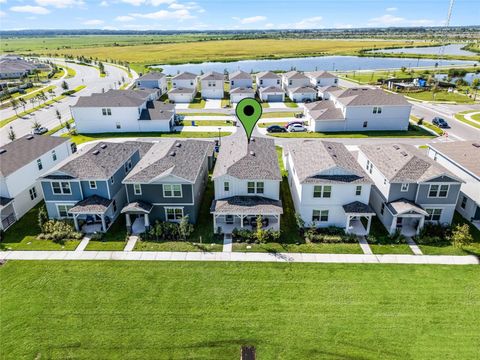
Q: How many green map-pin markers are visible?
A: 1